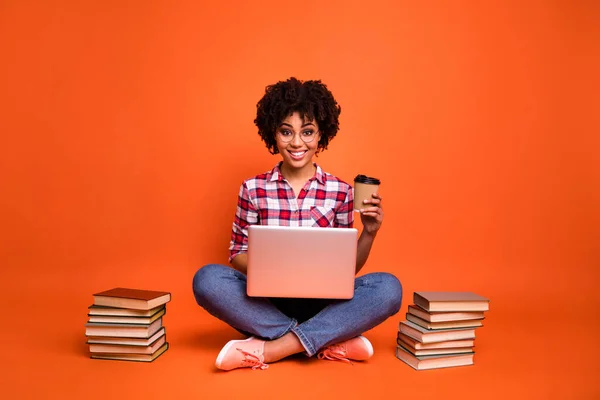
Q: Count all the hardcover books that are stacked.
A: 14